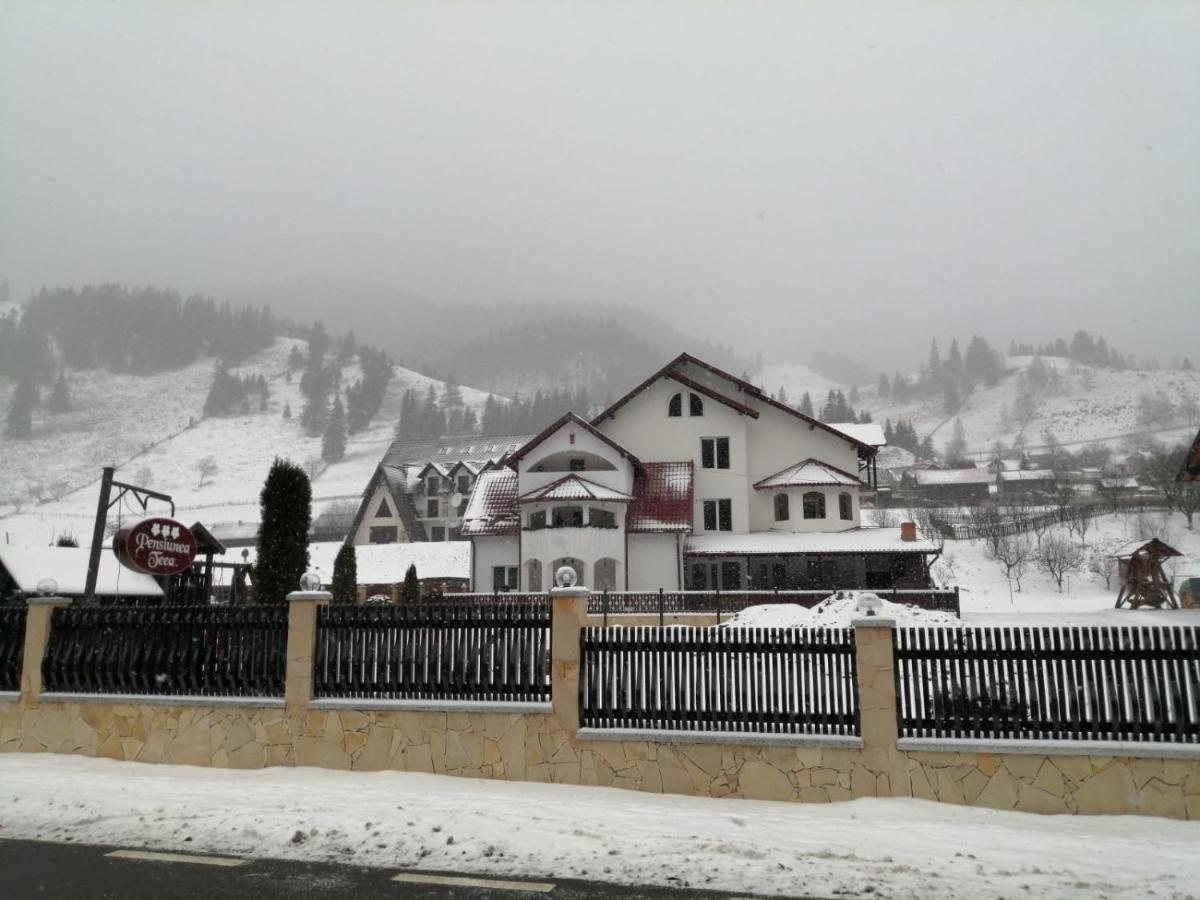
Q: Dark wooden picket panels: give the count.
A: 5